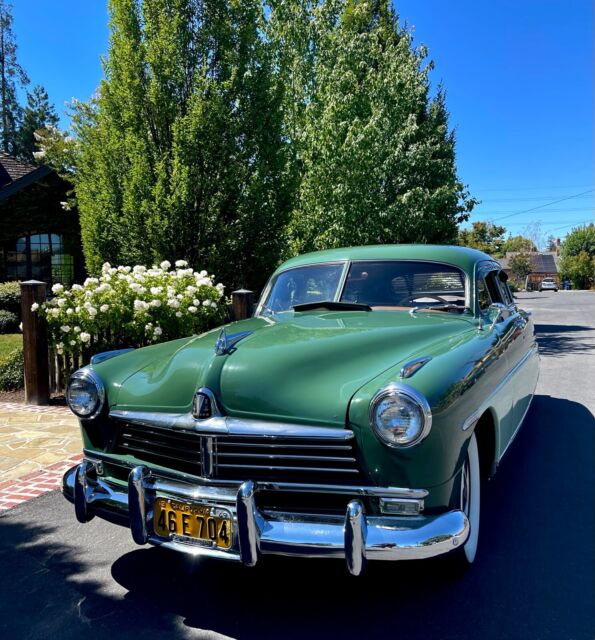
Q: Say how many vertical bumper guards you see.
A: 4